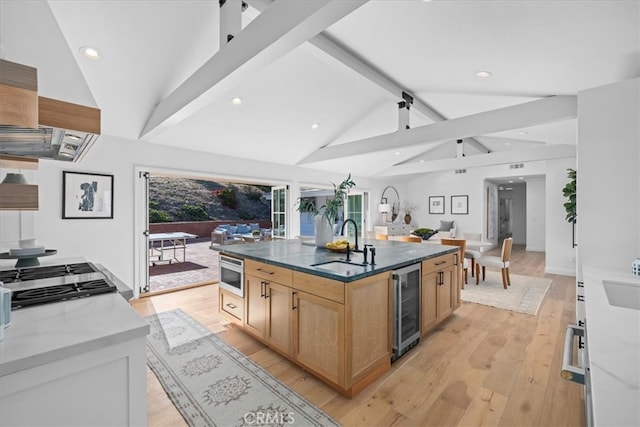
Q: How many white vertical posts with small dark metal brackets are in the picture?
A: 3